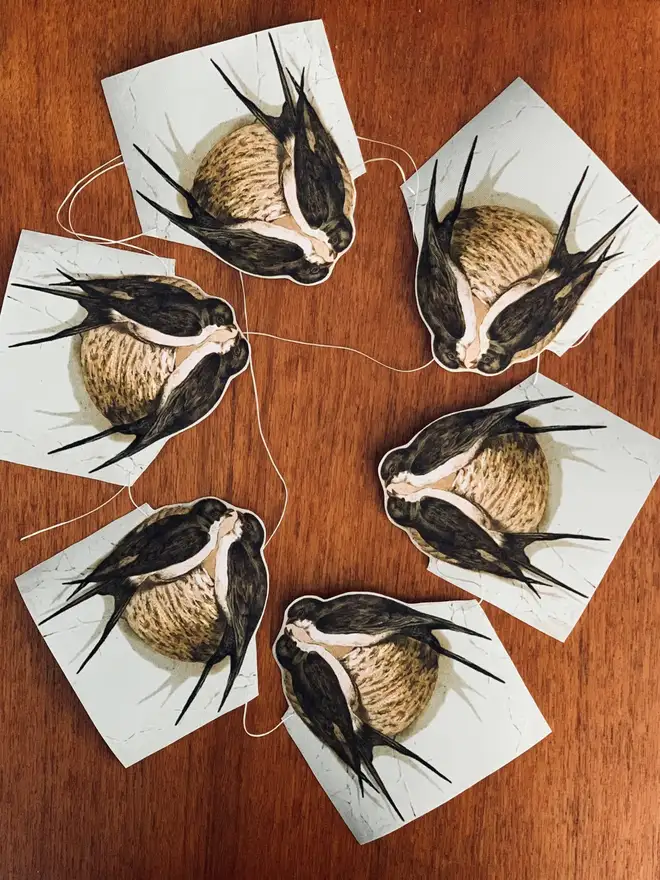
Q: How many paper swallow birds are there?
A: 12